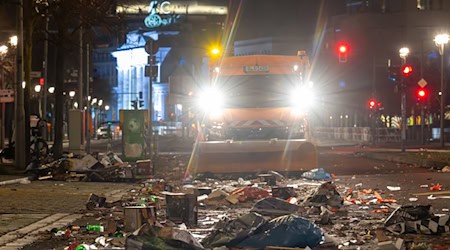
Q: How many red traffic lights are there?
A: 4